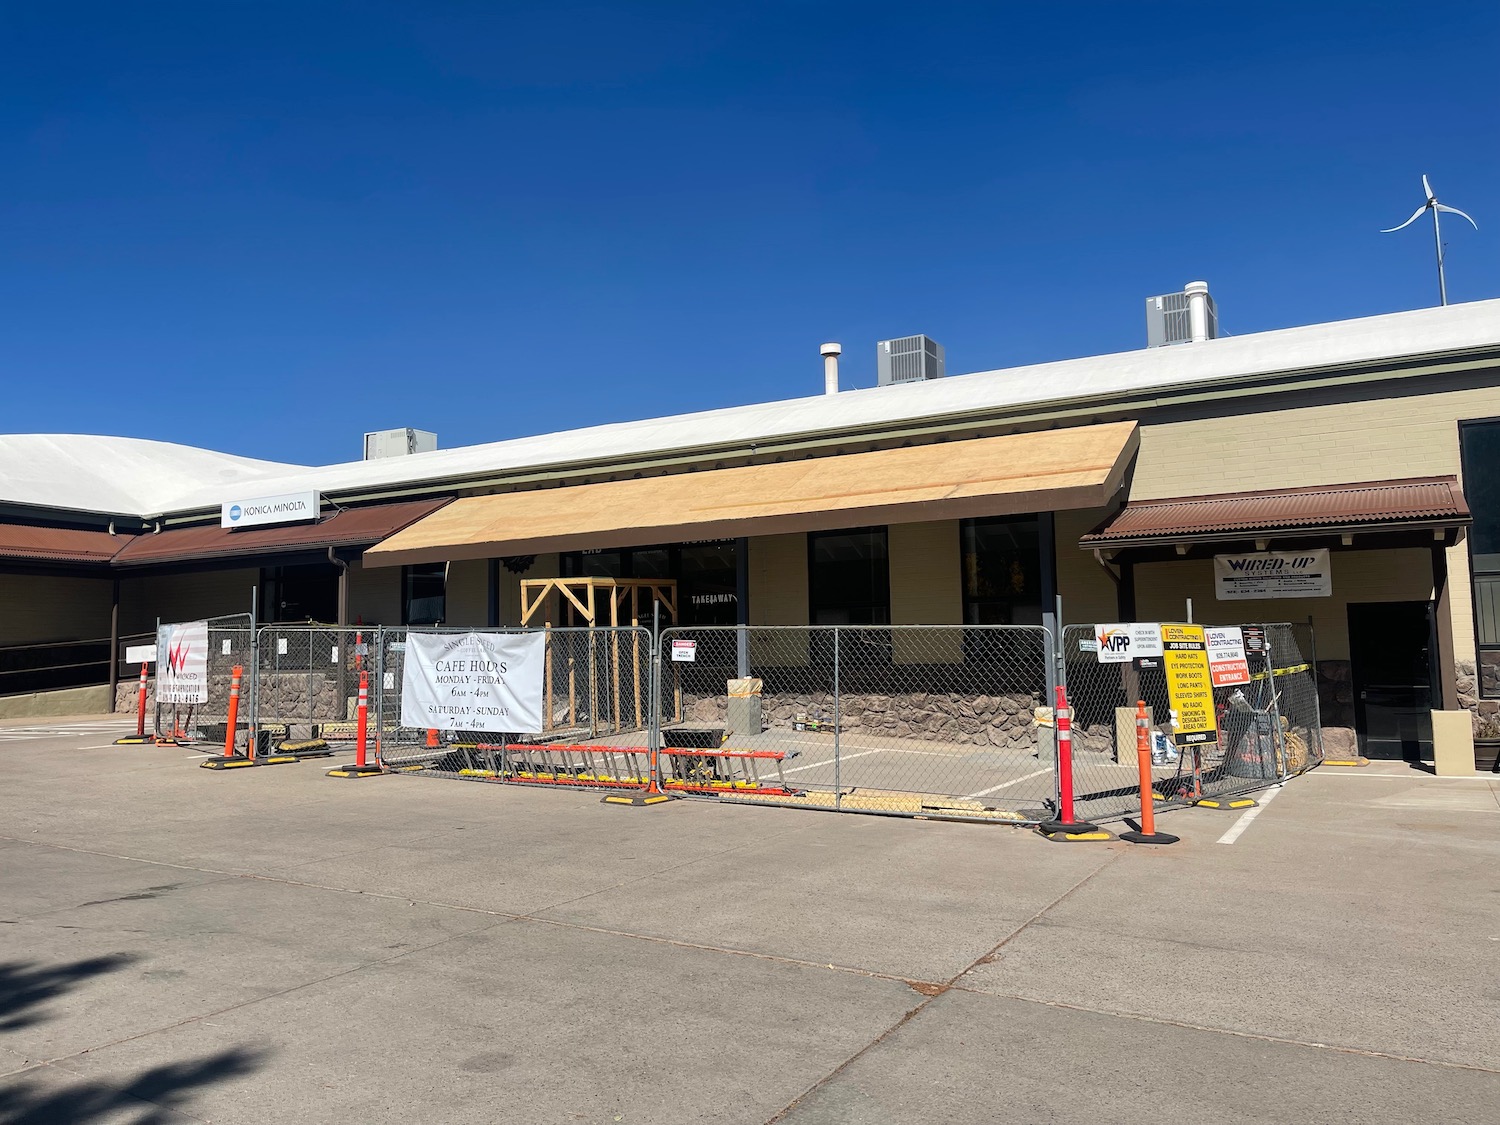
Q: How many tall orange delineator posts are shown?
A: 5